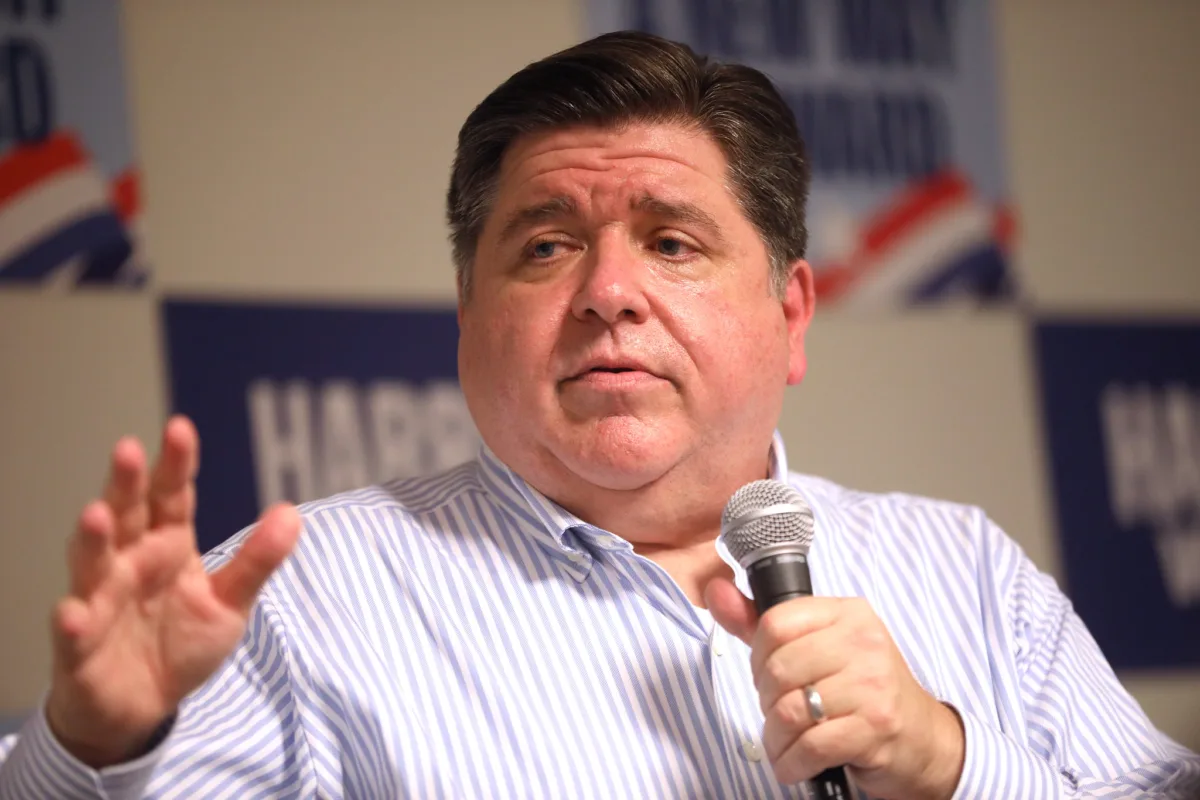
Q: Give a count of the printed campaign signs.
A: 4